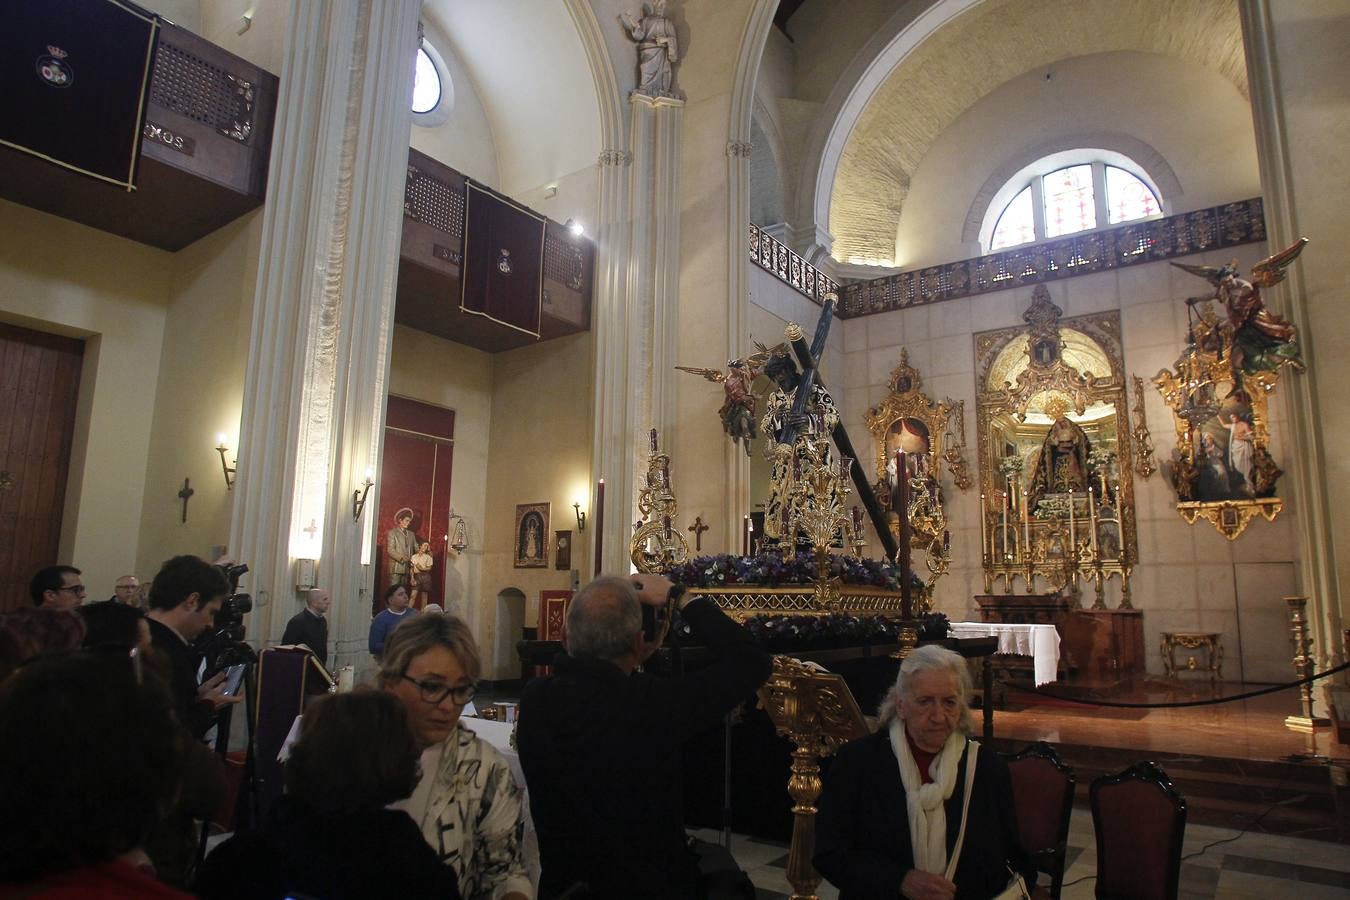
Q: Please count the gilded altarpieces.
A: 3